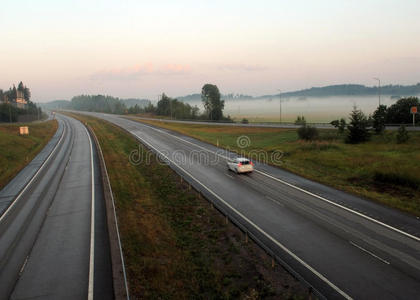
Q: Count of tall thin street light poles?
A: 2